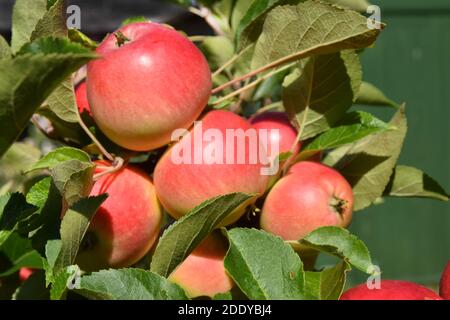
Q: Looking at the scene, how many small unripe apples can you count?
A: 0